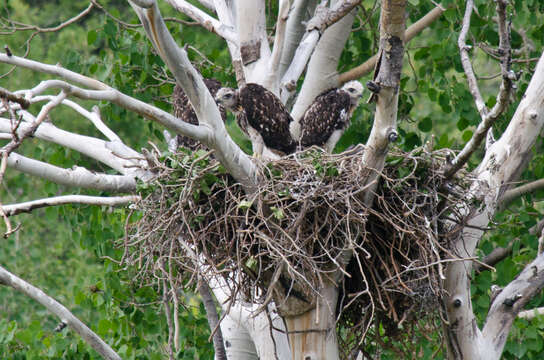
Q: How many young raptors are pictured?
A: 3